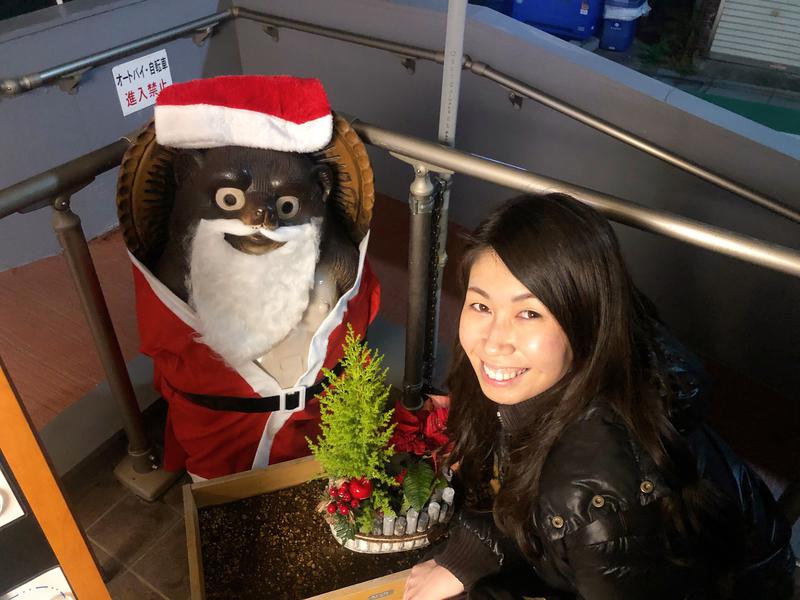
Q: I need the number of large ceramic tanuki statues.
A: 1